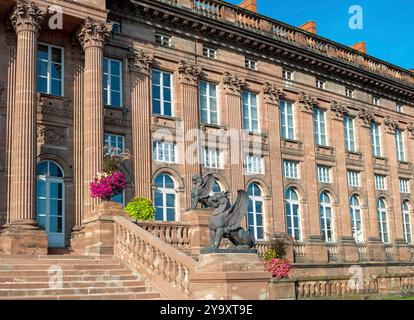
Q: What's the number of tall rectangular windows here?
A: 10